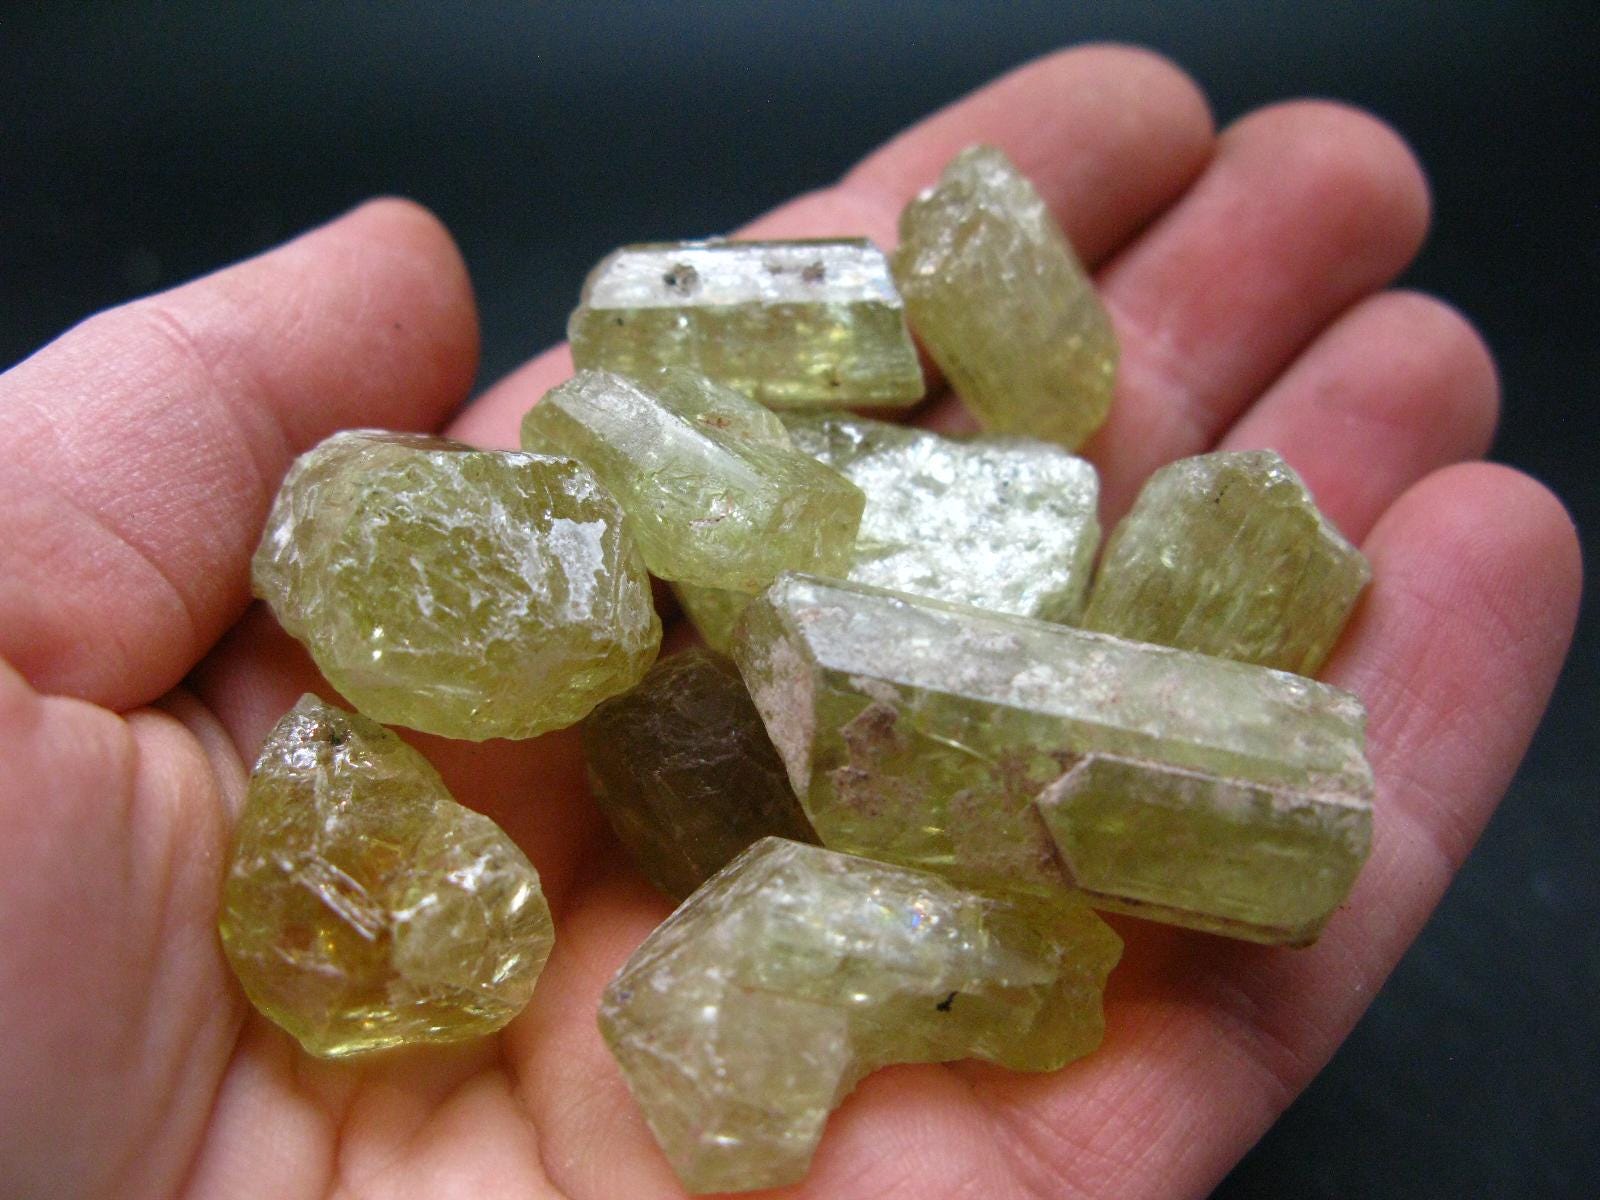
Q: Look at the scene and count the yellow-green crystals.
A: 10